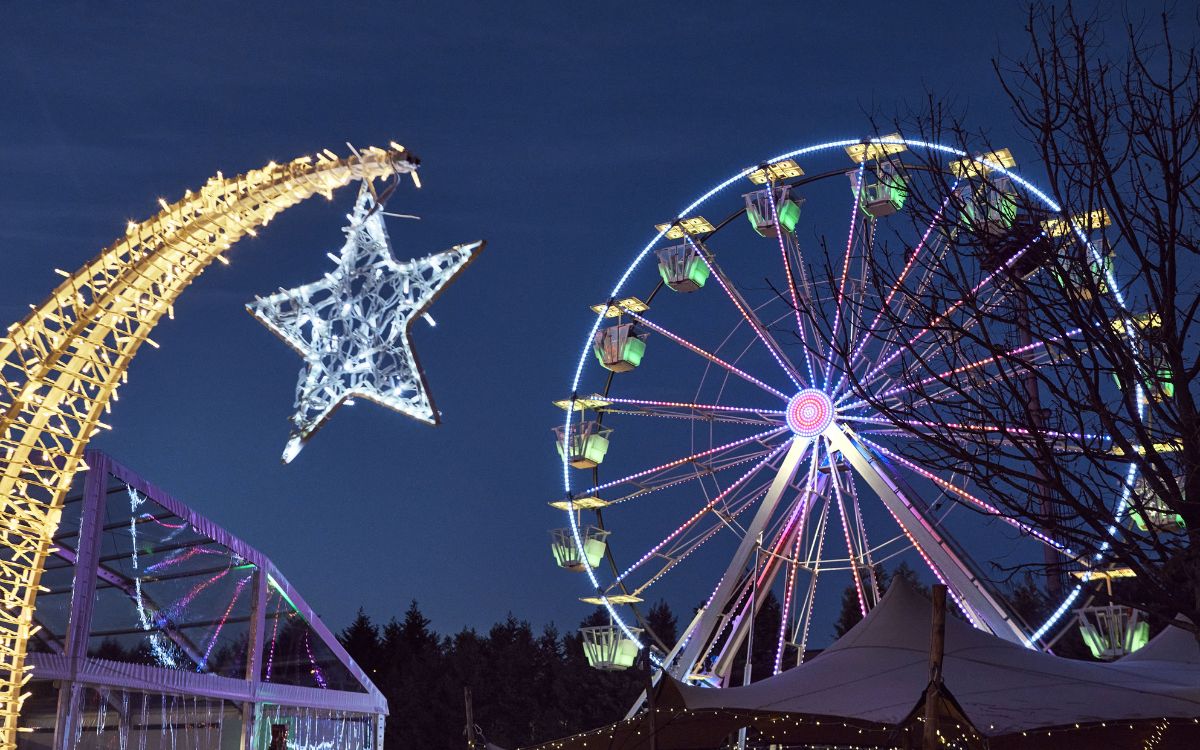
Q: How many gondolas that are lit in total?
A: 12